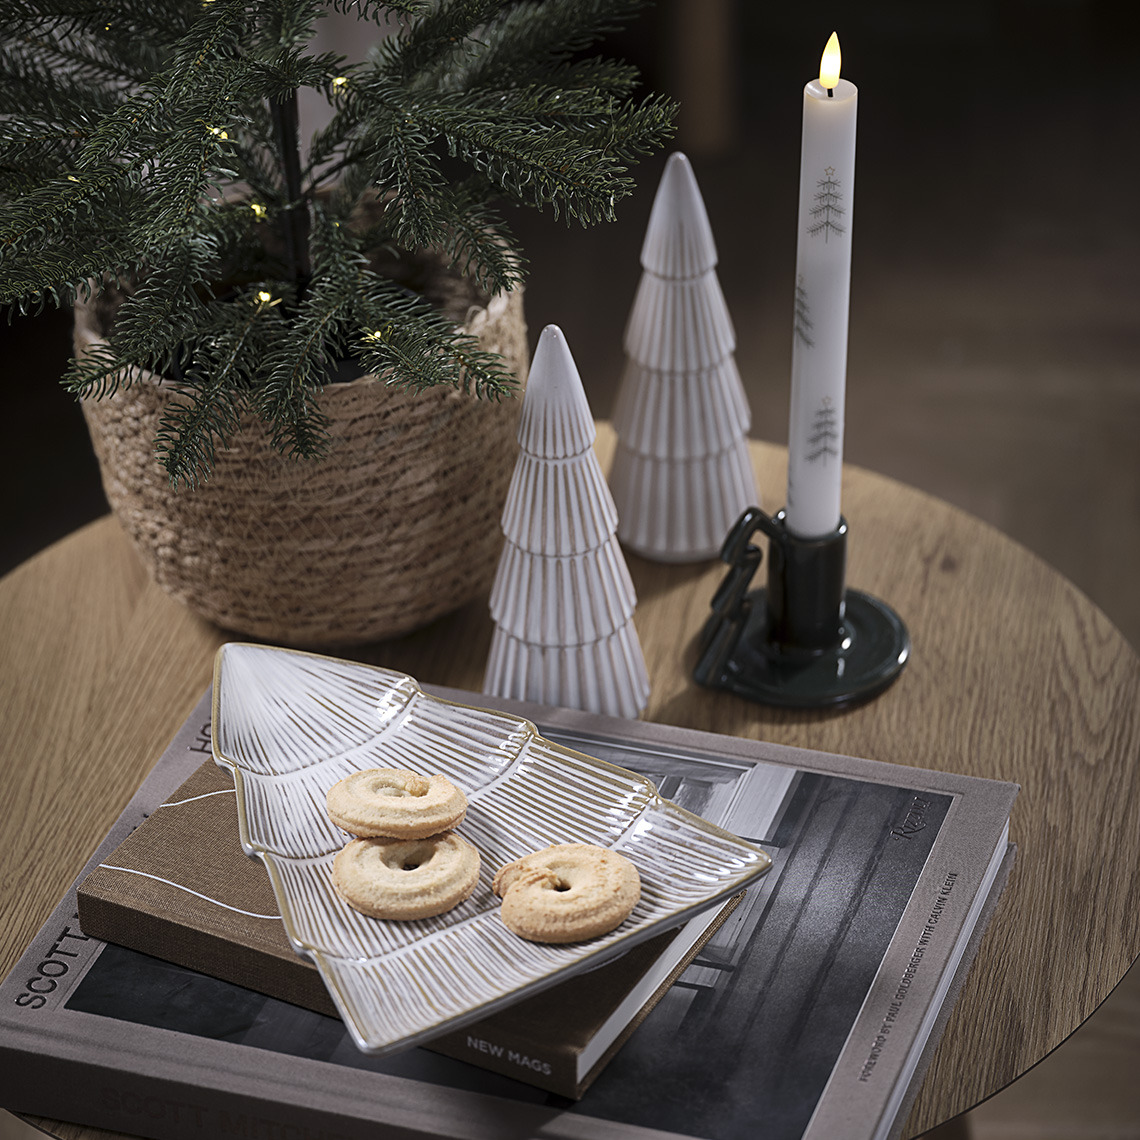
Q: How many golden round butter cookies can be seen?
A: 3